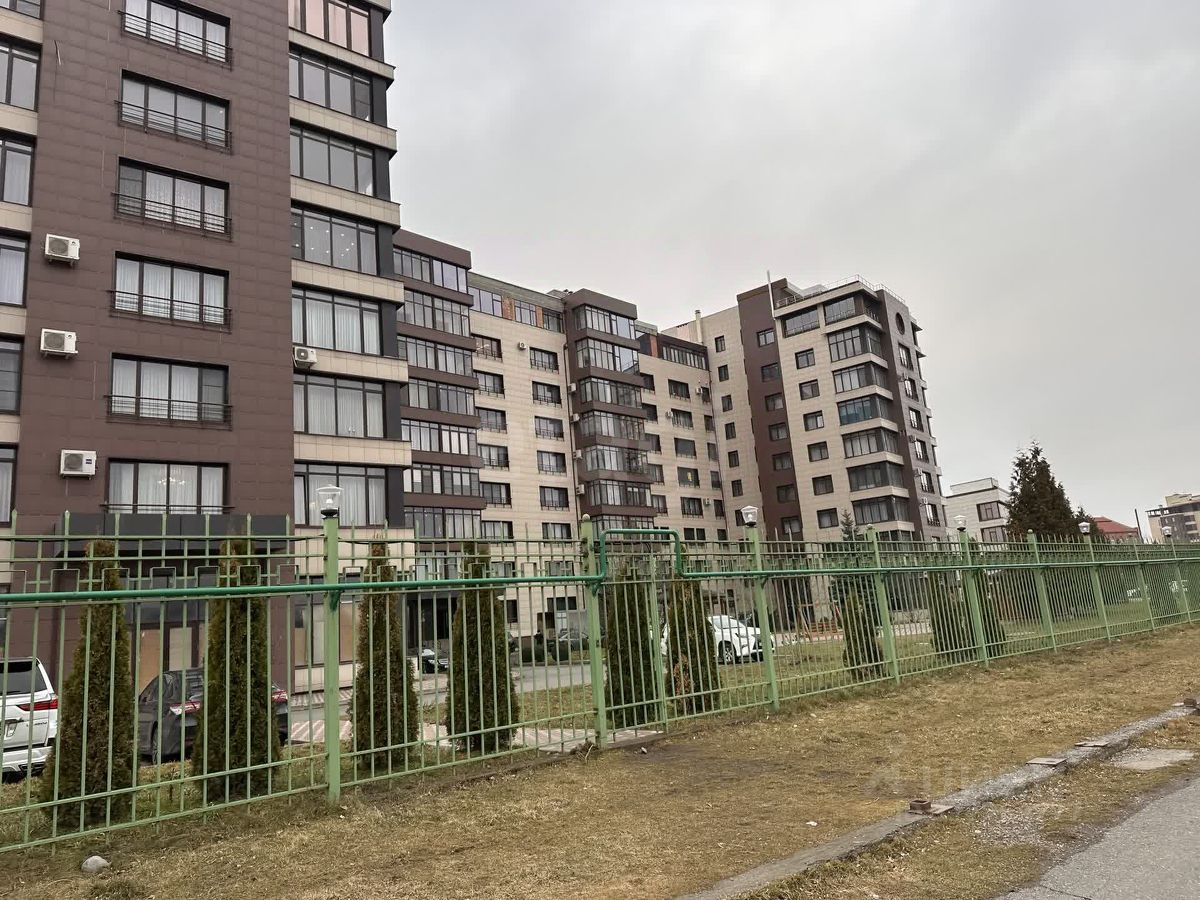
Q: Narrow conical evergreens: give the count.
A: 9